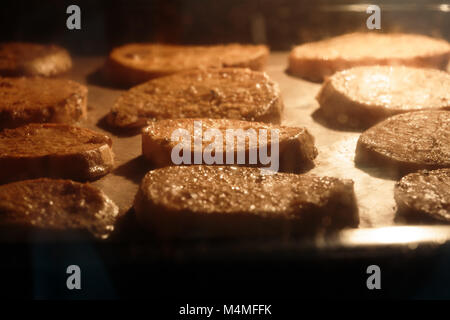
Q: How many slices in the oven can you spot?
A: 12